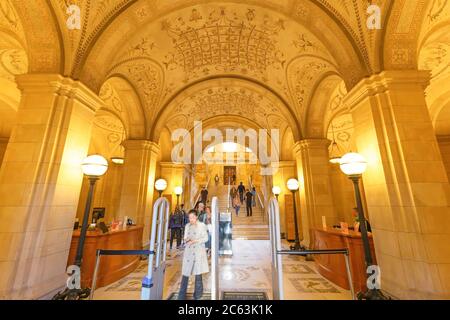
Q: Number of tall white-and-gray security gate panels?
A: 3